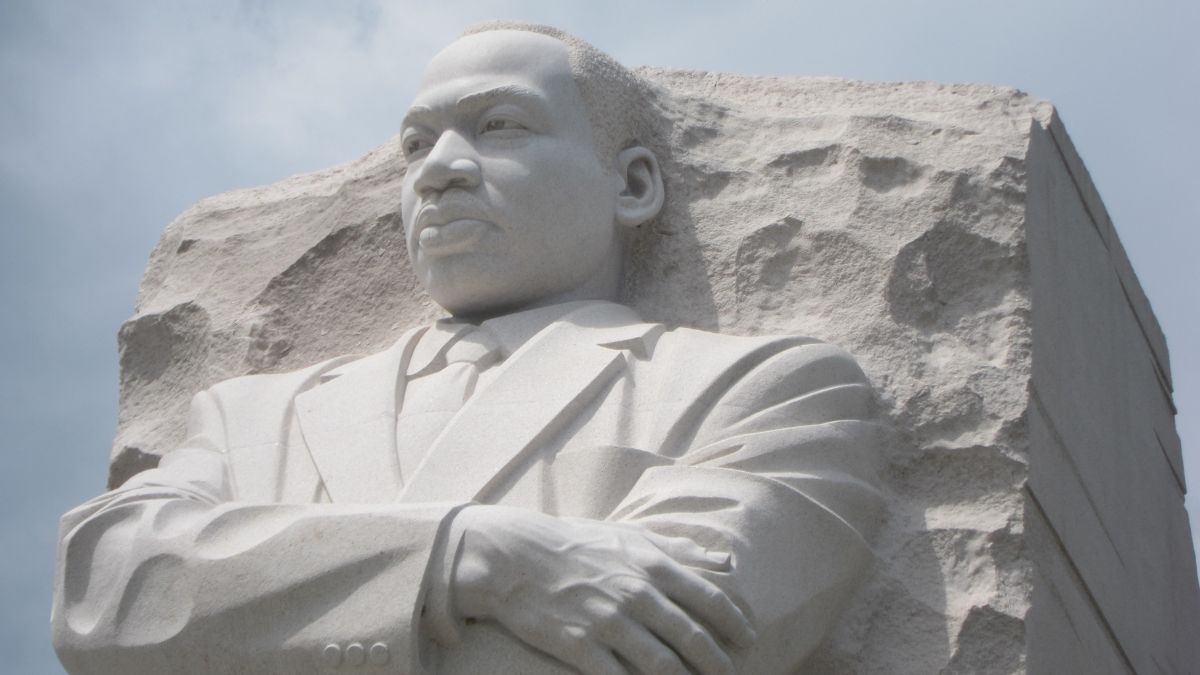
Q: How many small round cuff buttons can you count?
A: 3